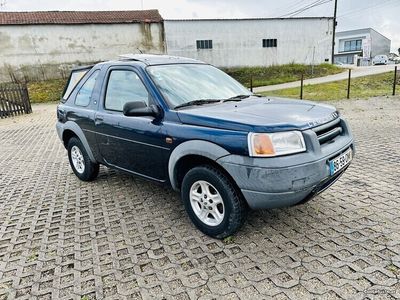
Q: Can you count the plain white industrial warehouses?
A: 1